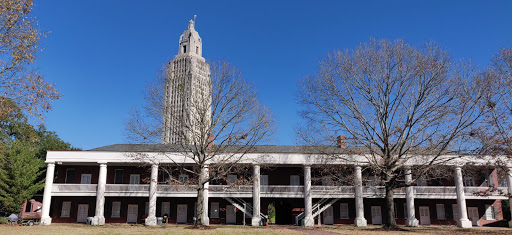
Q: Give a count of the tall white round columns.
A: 10